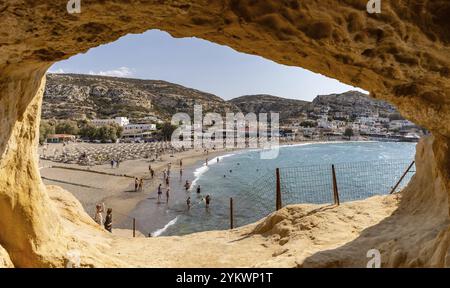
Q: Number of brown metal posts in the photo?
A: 5